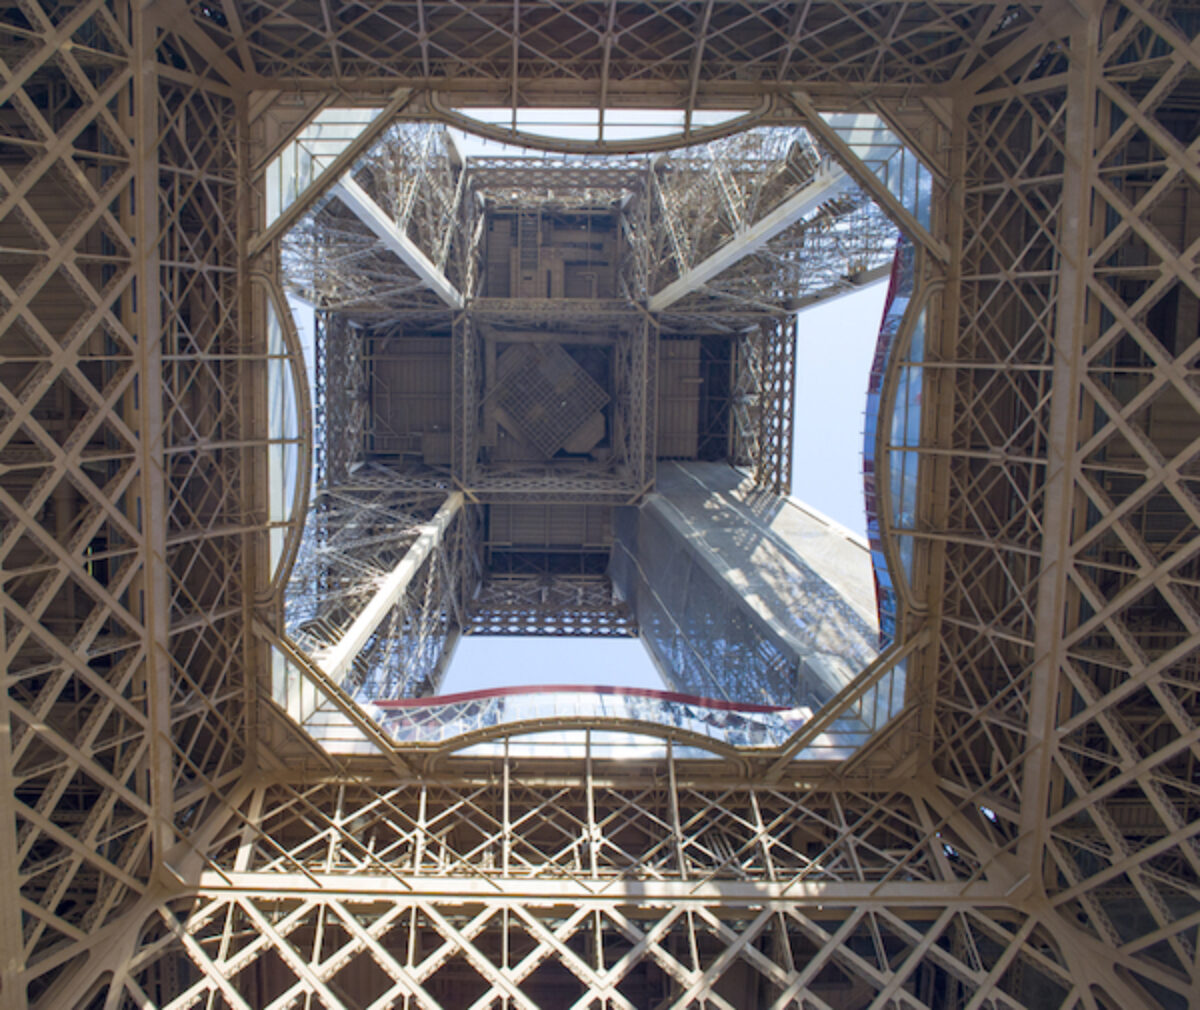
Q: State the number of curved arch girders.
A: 4